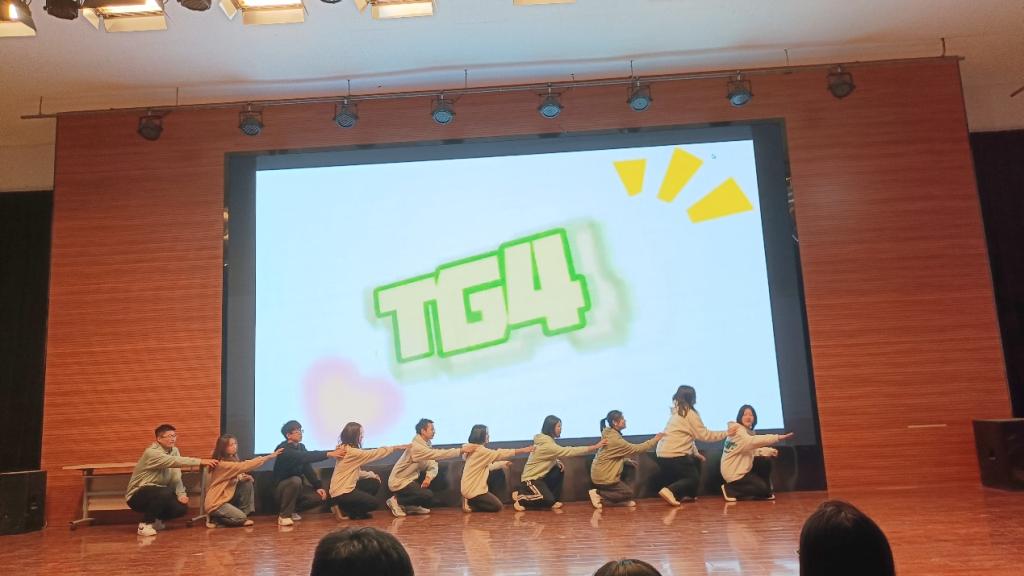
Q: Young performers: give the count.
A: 10